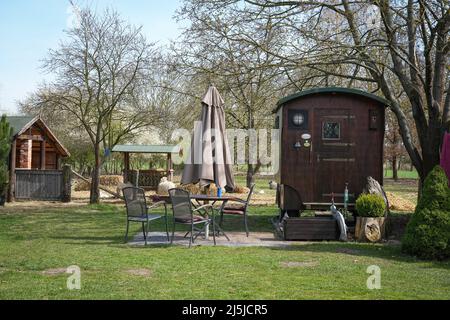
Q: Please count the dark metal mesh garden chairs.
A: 3